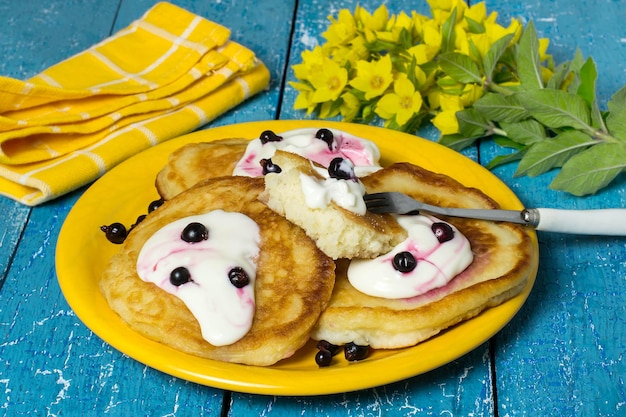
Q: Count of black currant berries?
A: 15